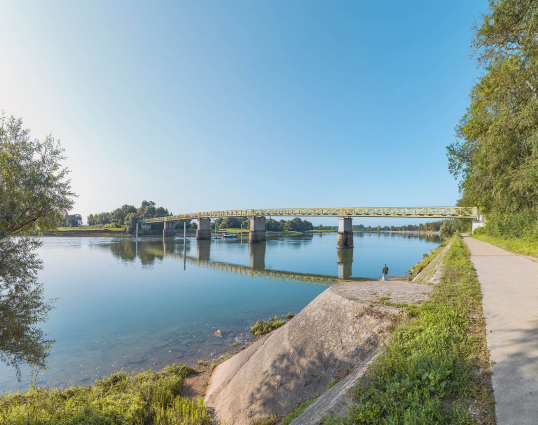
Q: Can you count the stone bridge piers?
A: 4